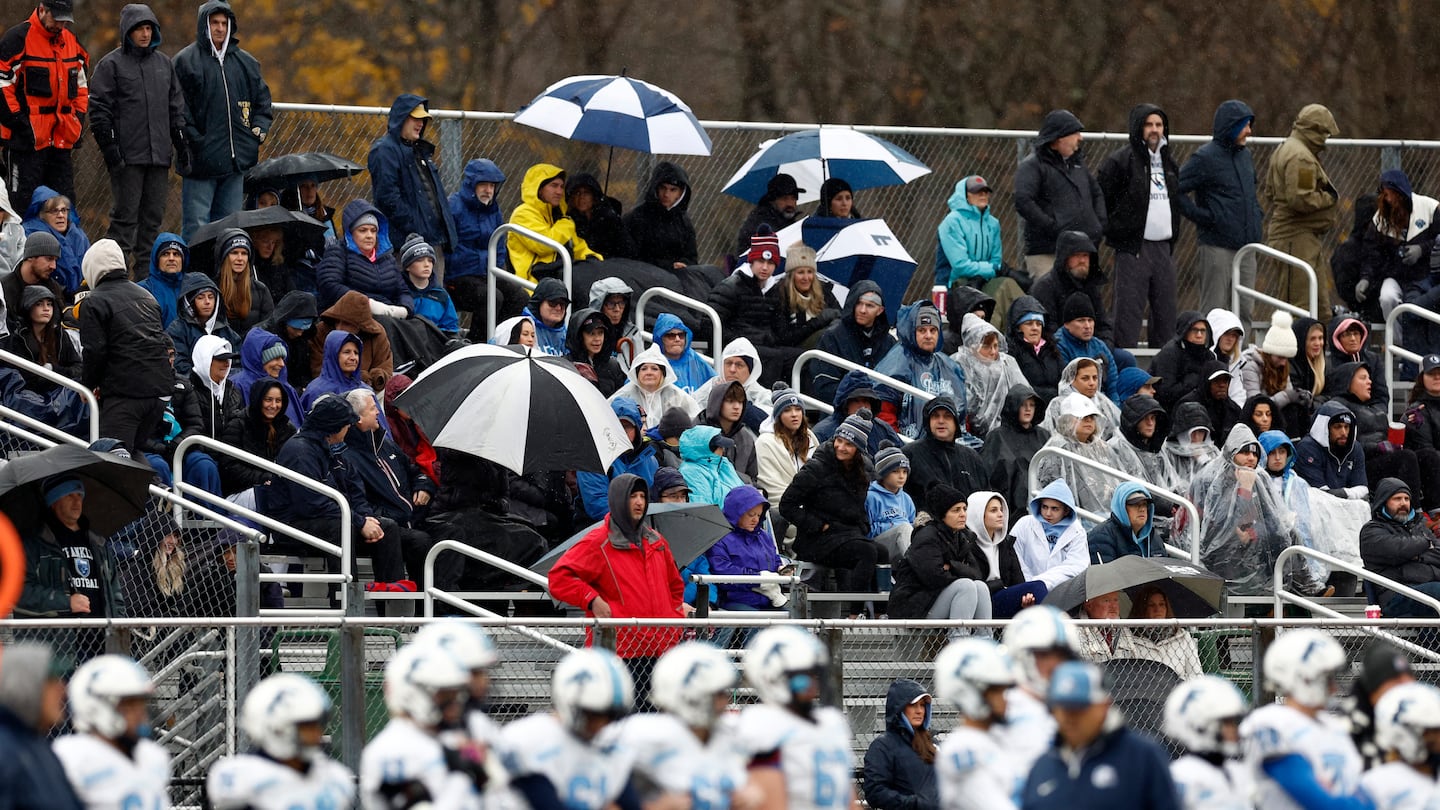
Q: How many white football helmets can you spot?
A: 12